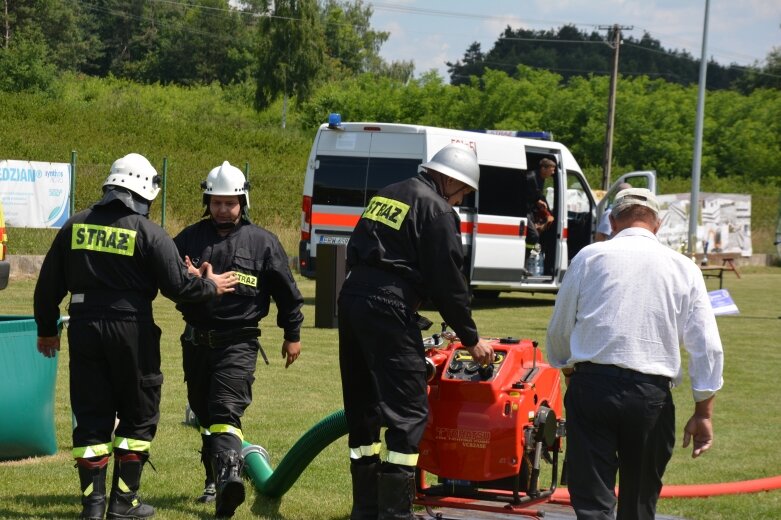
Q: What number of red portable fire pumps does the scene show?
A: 1